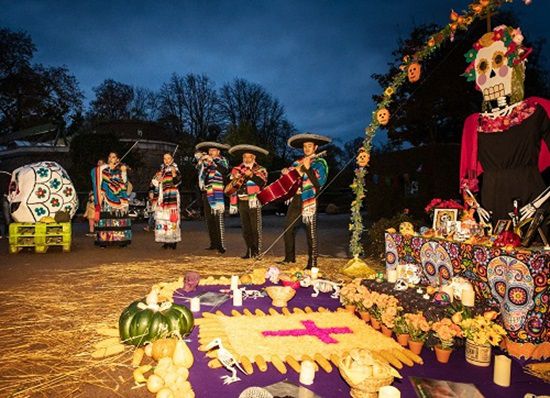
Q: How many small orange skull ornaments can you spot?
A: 3